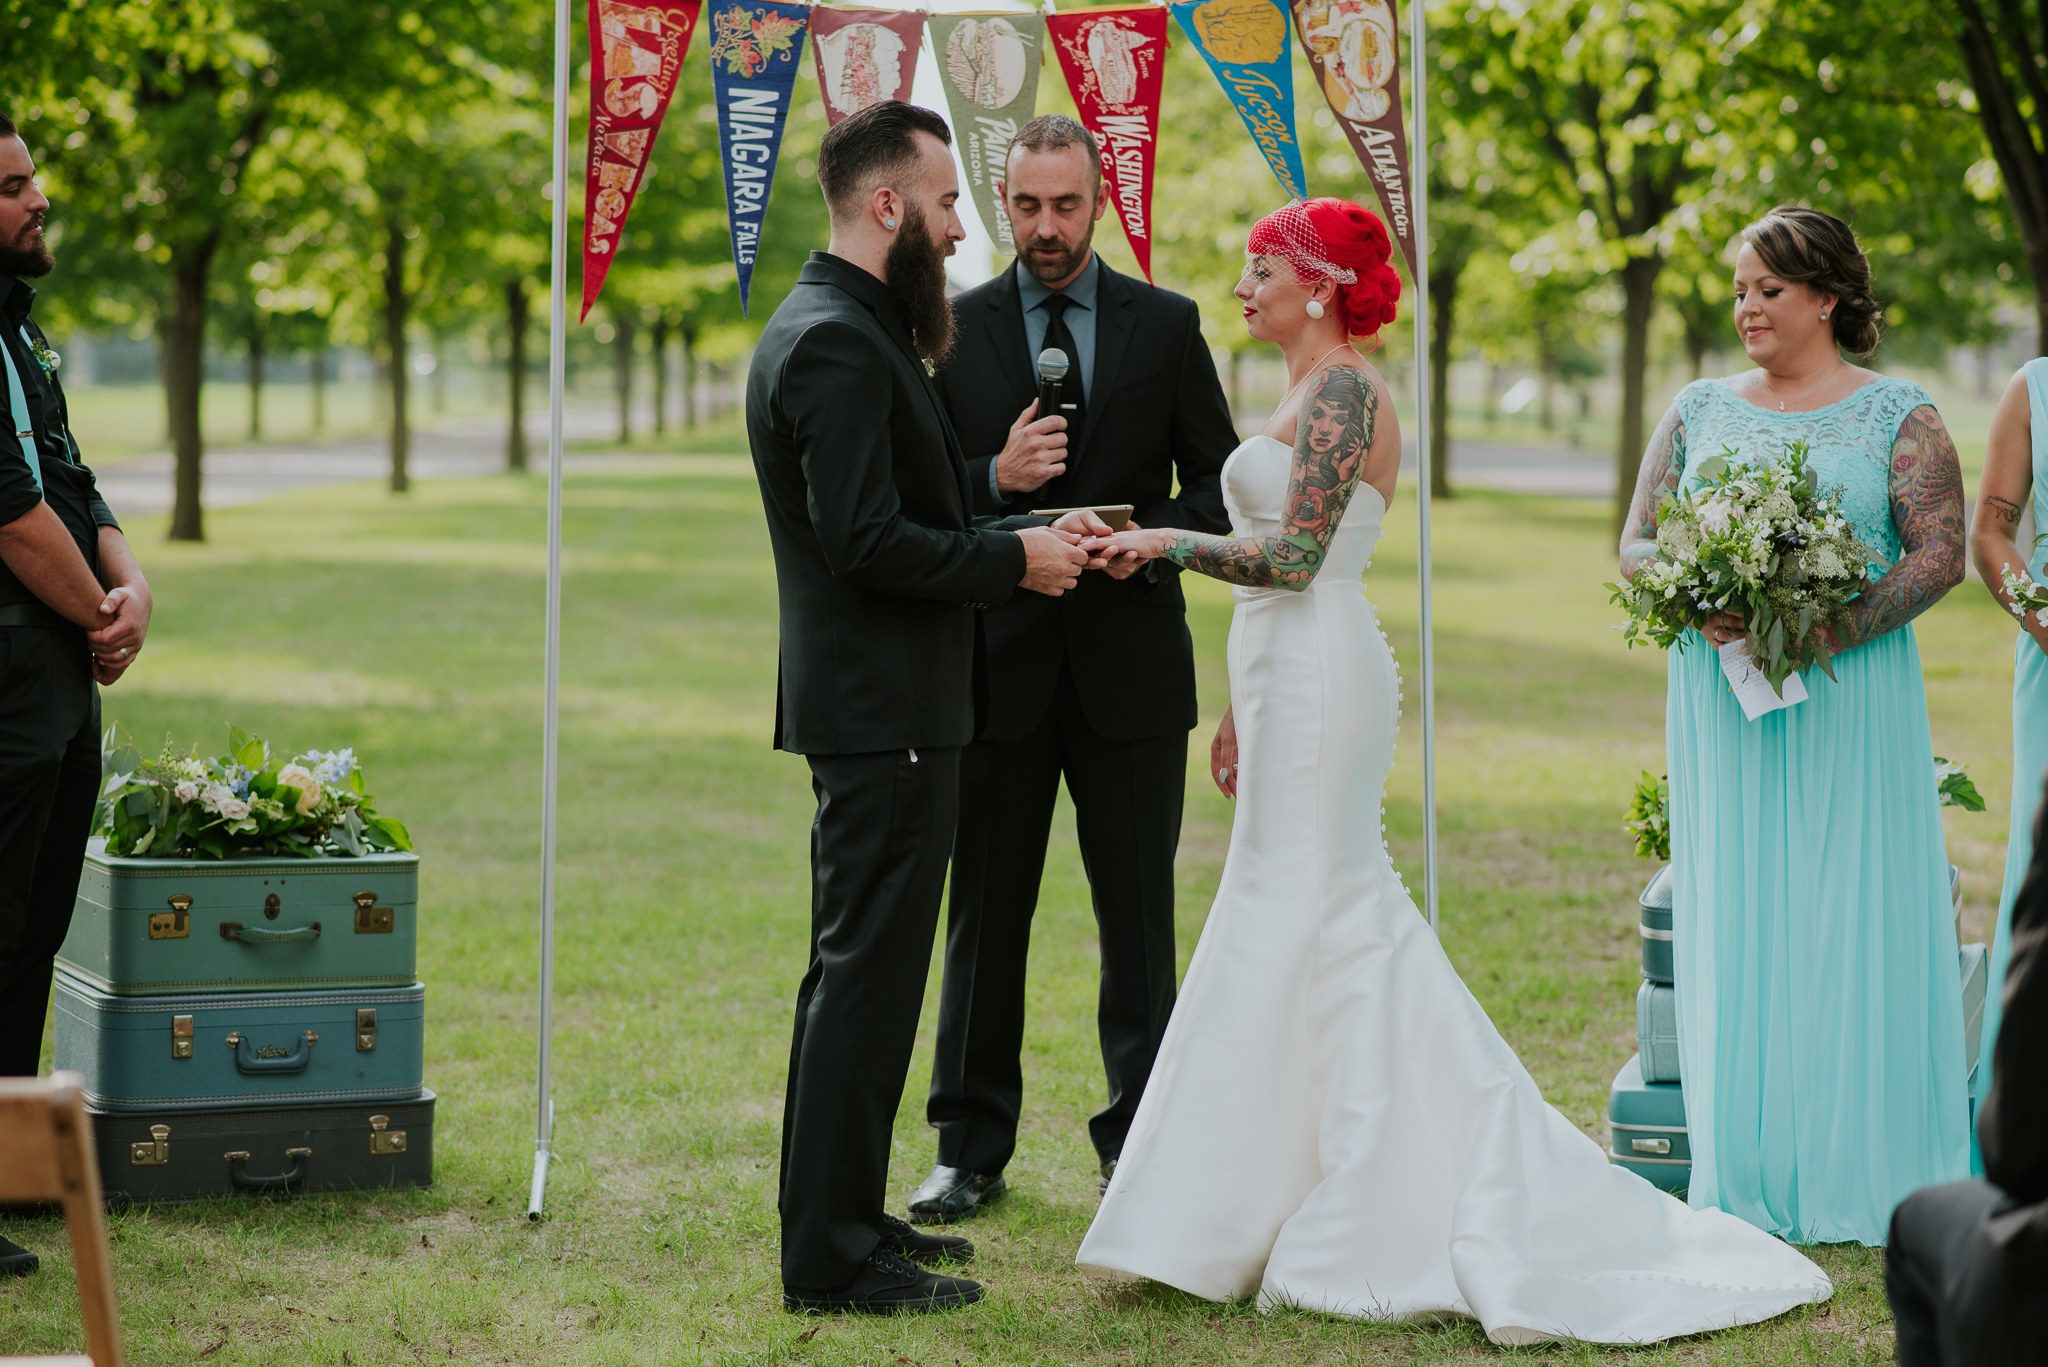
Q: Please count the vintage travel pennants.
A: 7